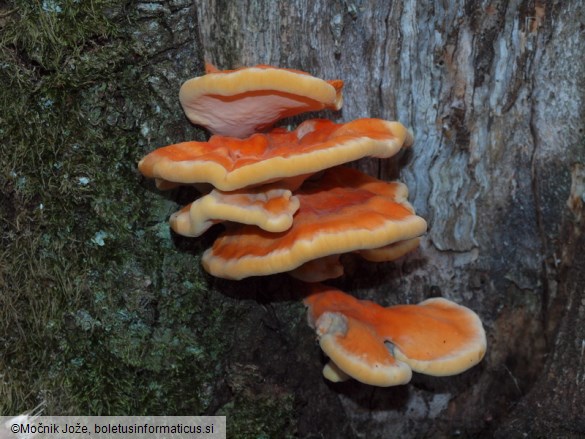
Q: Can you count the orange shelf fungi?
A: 5